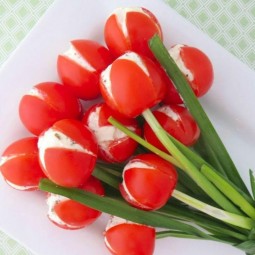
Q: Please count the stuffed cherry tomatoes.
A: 12